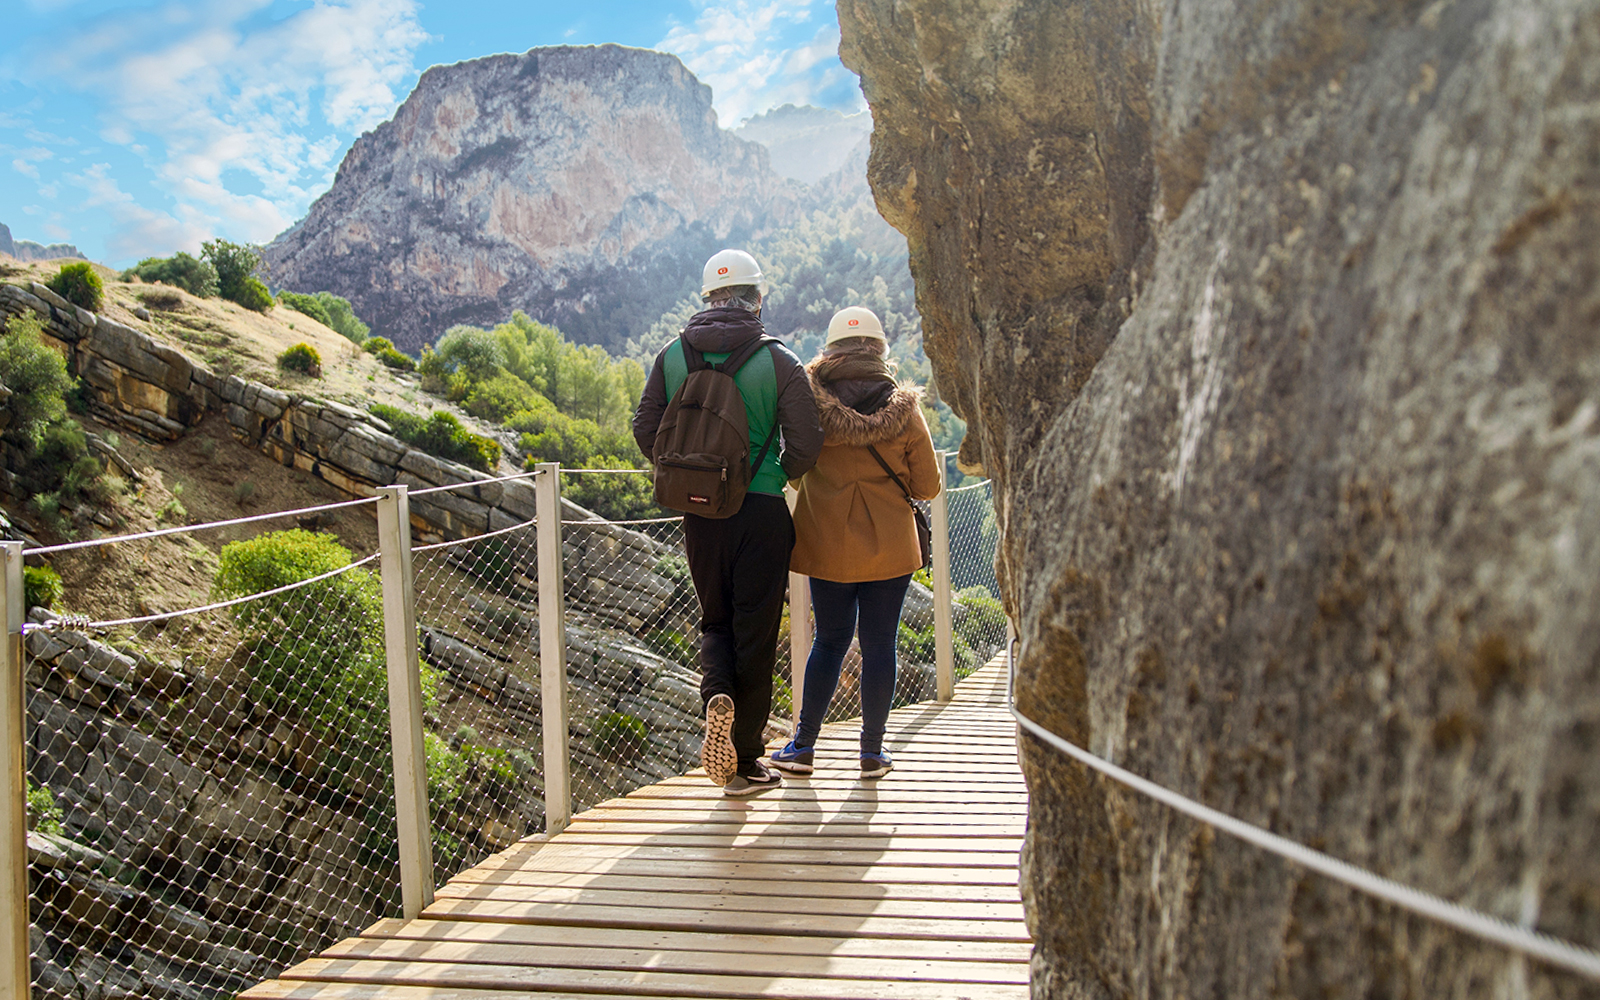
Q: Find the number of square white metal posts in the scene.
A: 5